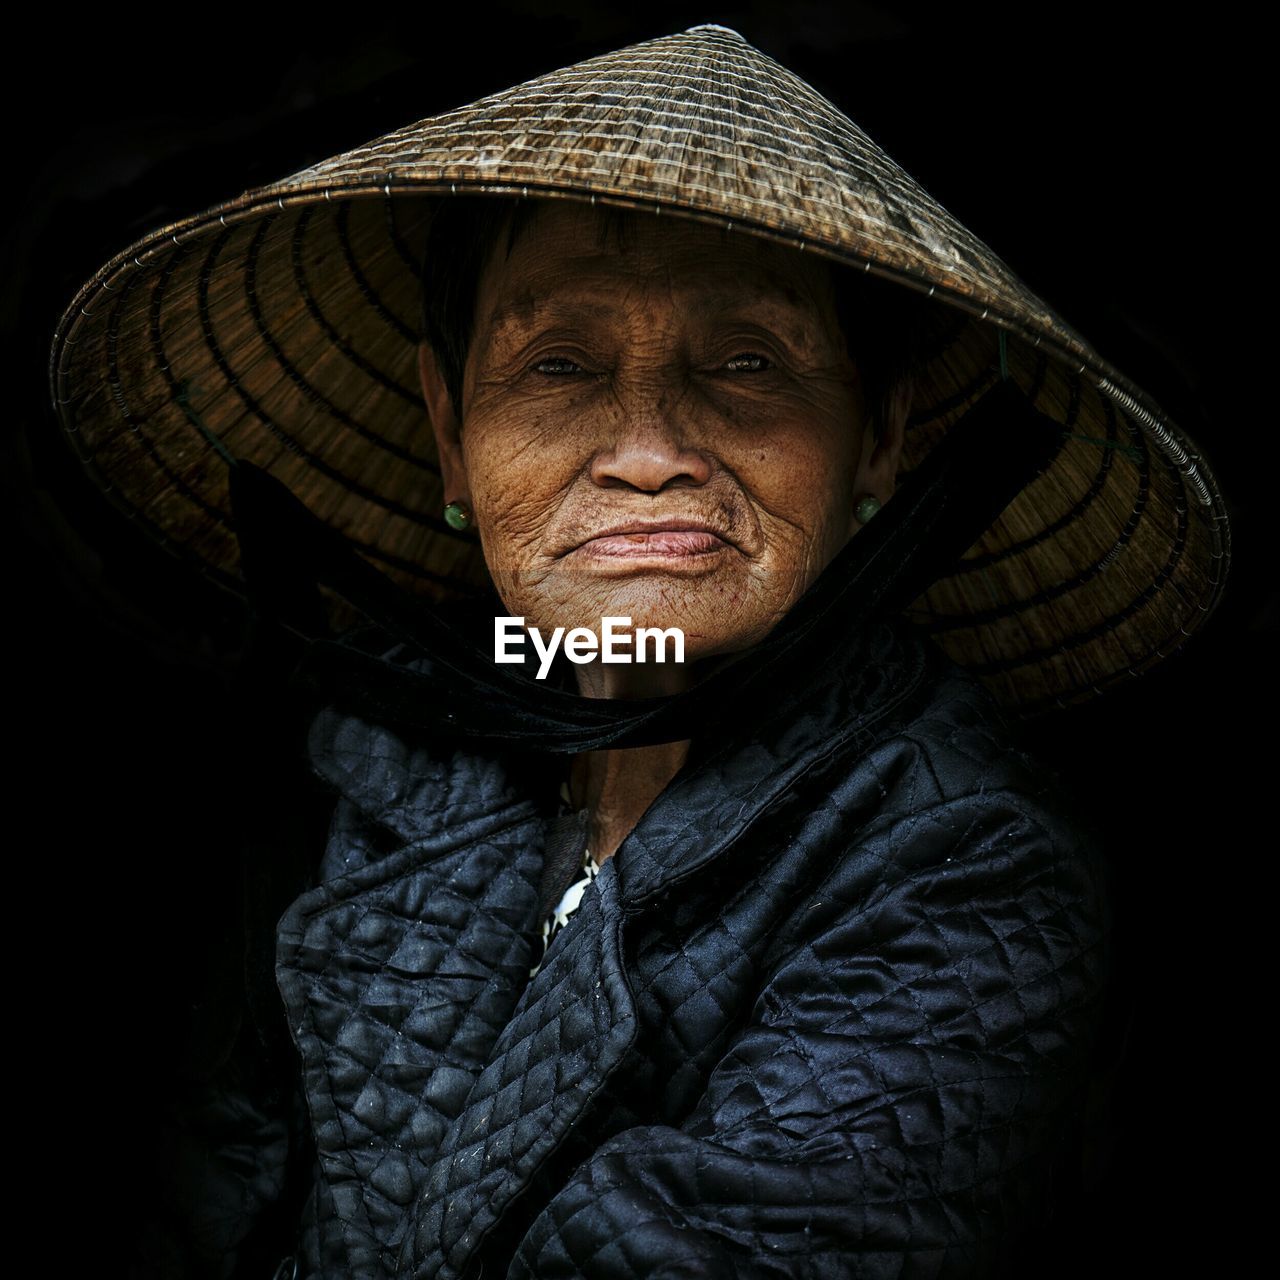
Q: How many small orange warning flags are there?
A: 0